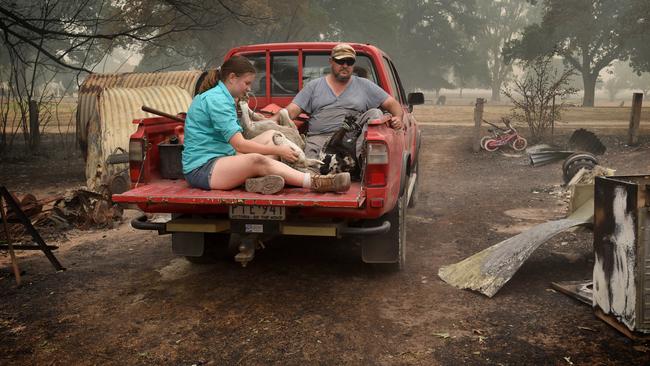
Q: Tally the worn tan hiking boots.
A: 2